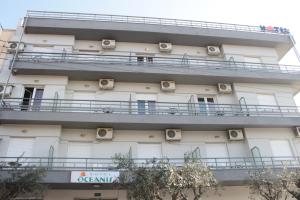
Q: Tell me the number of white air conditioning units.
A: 12